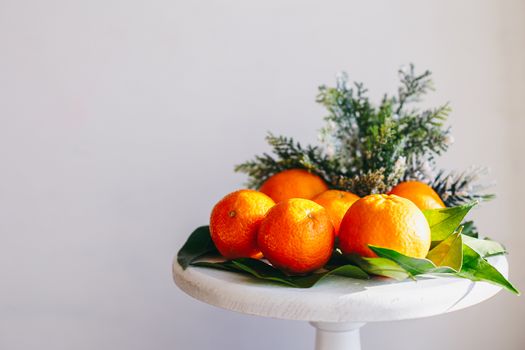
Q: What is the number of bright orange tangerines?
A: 6